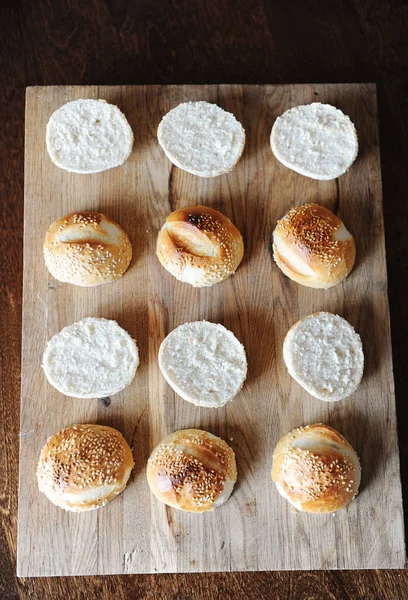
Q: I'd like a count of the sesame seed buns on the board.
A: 6